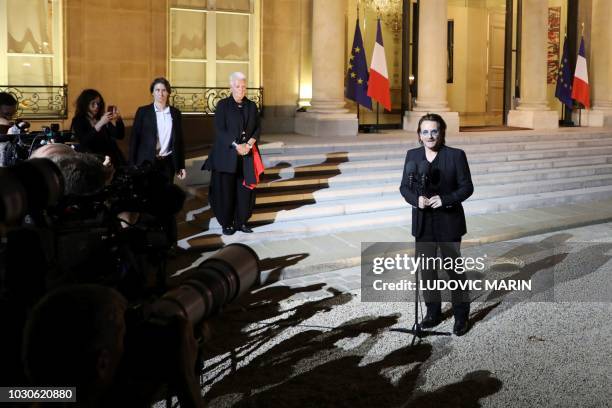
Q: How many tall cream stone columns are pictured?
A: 4